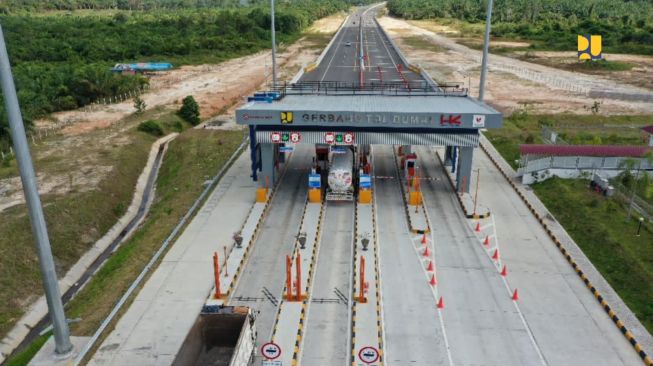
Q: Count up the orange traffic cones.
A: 10